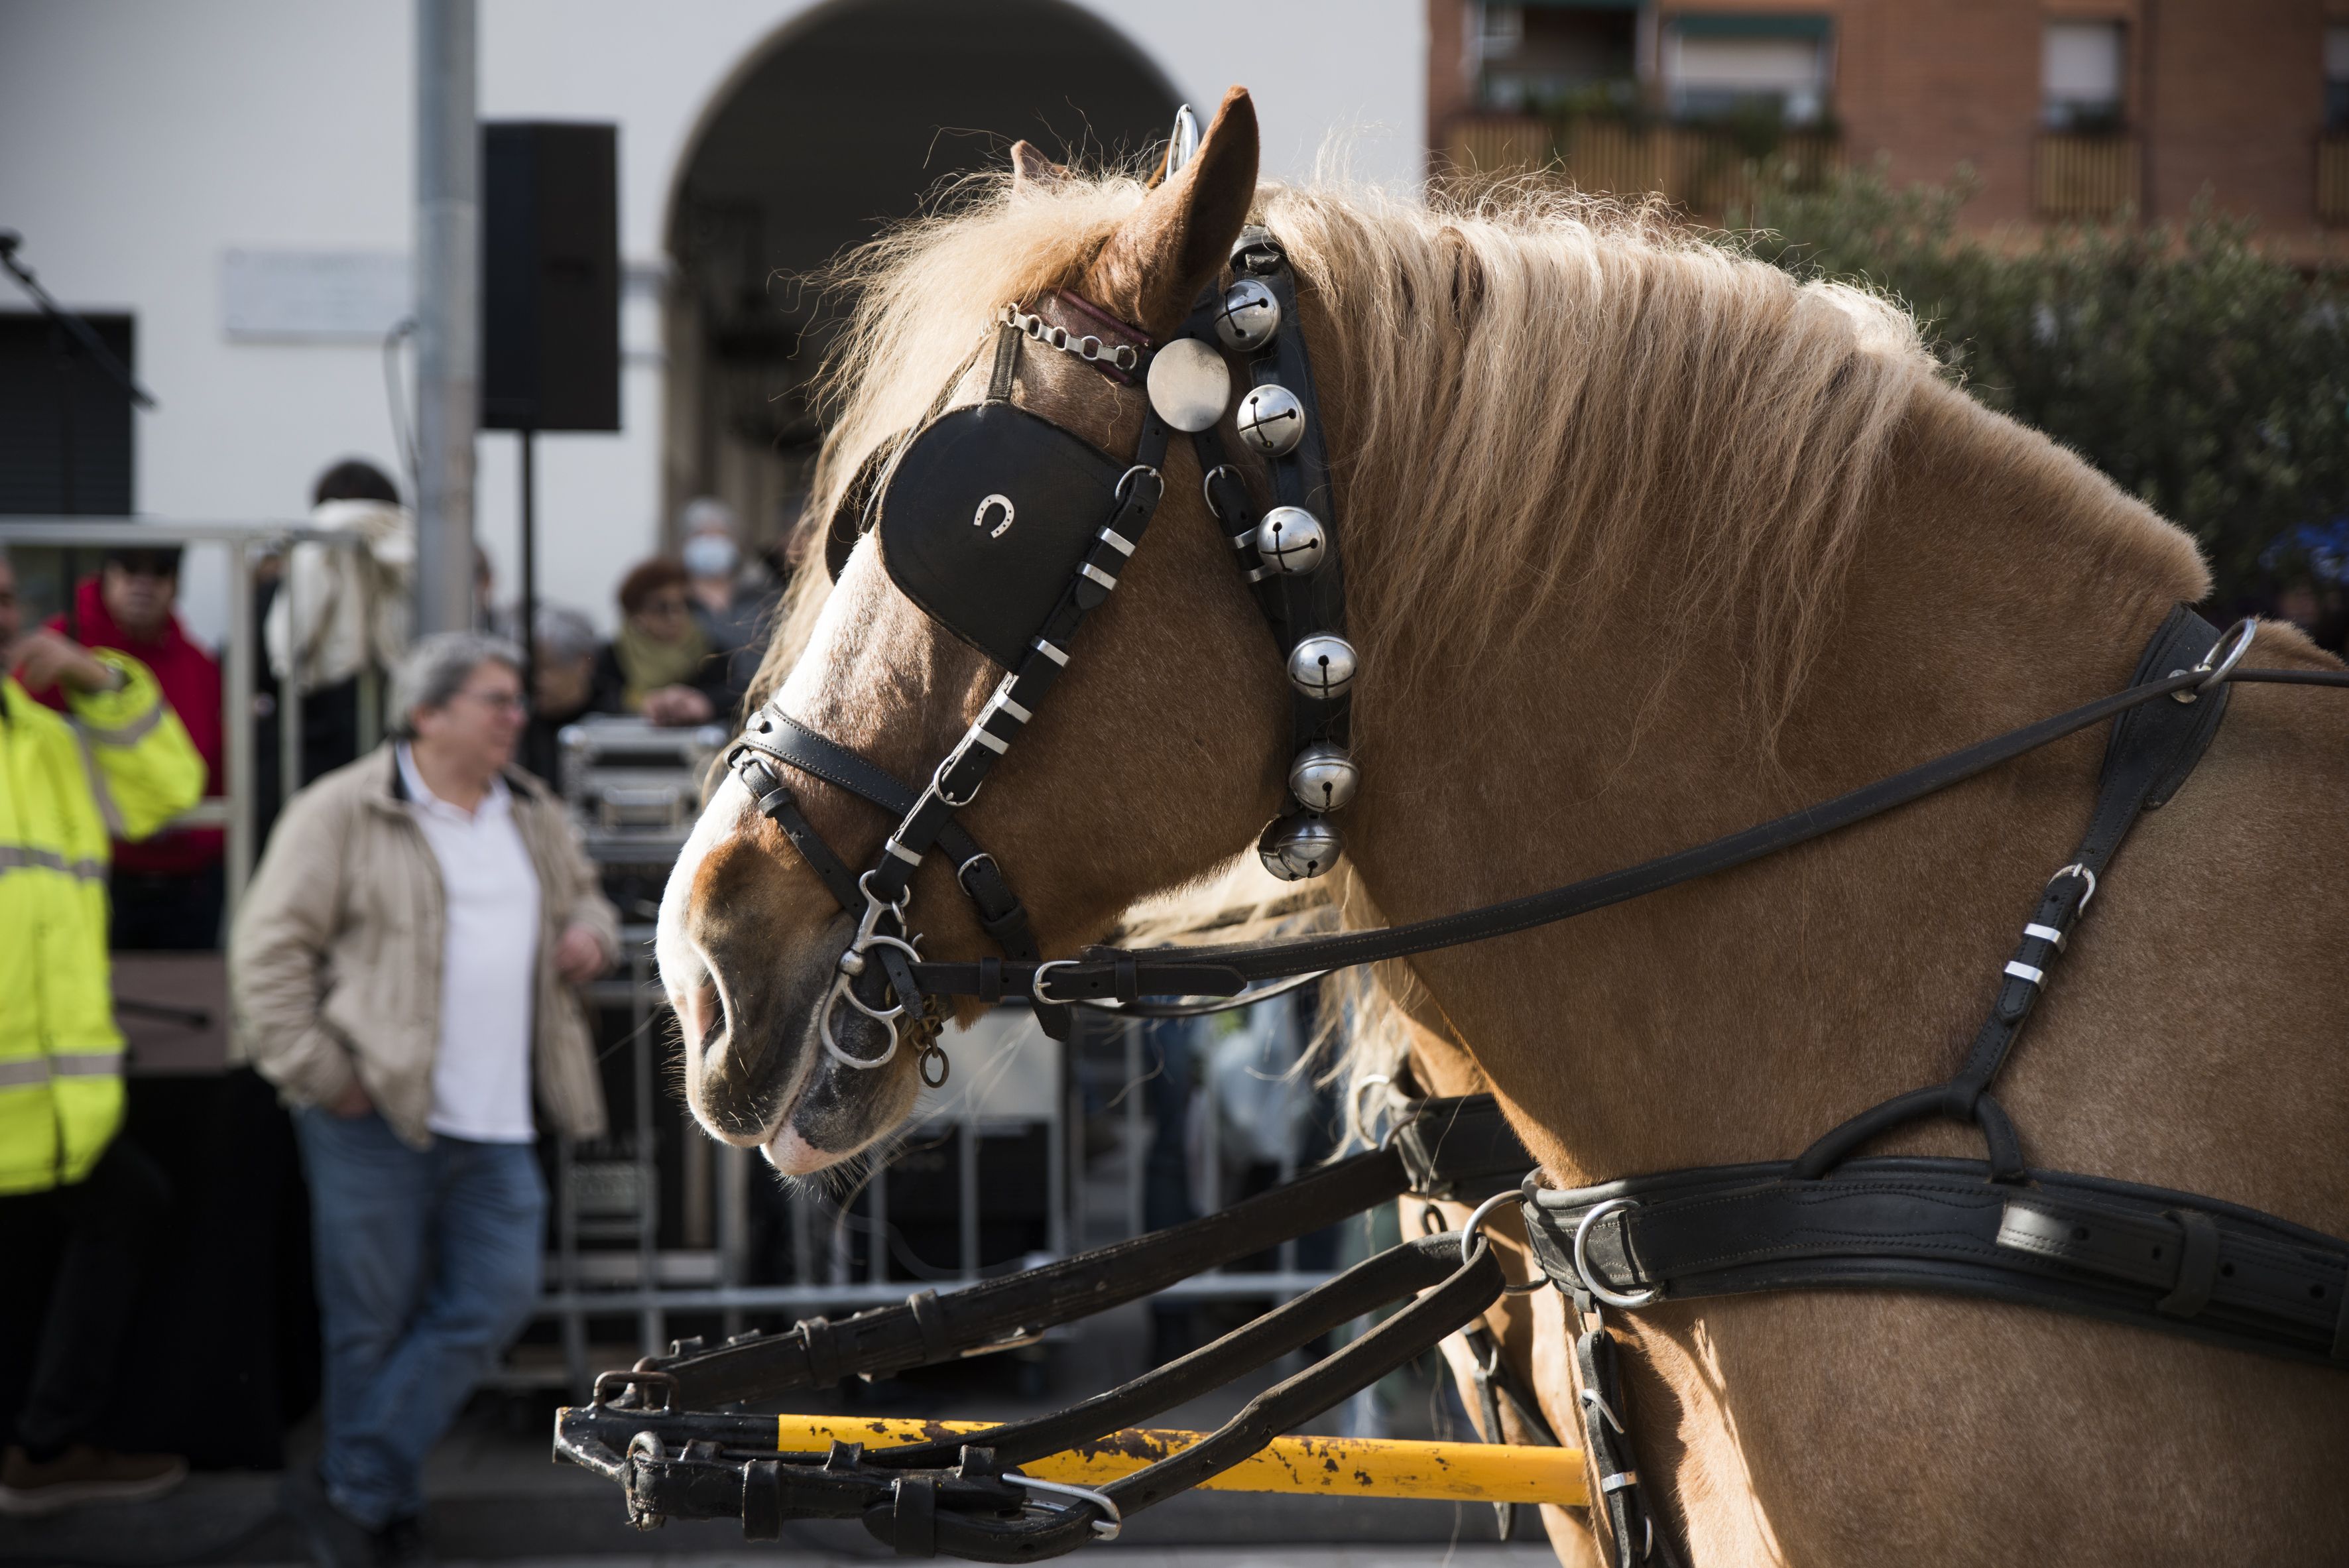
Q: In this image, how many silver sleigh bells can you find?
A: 7